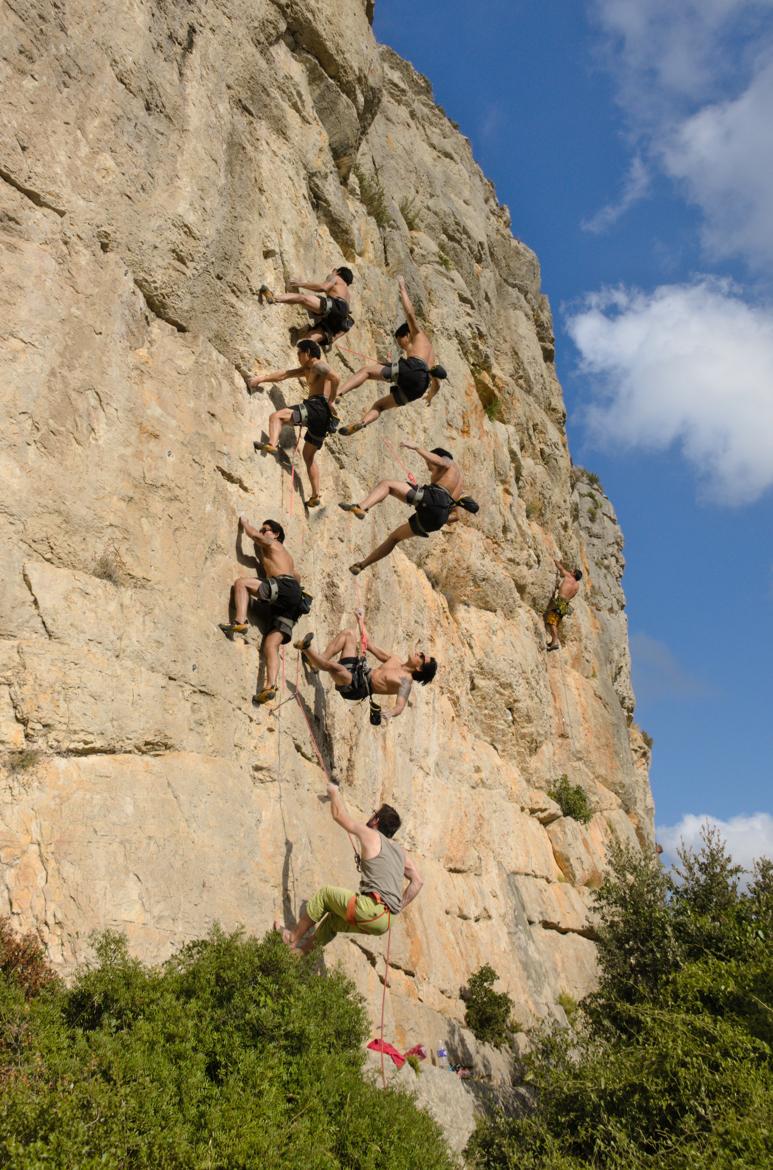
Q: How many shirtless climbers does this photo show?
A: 7